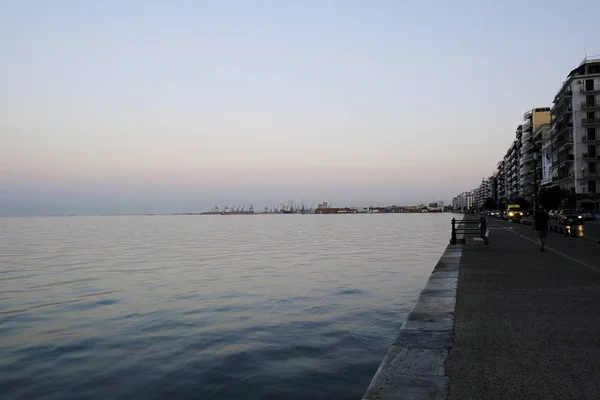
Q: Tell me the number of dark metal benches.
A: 1